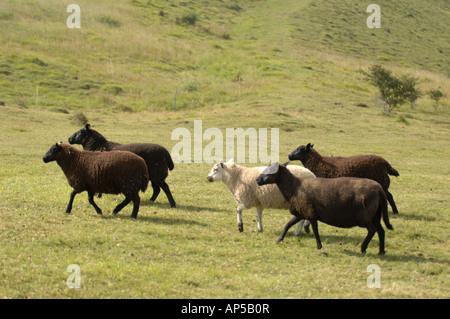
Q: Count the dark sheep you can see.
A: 4